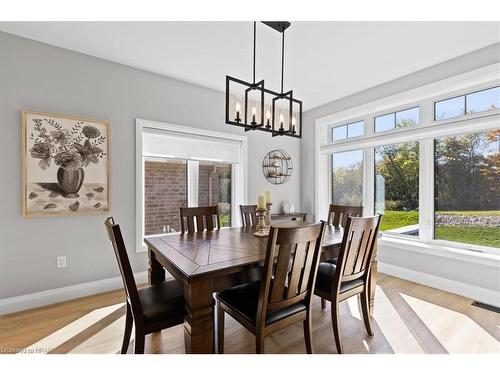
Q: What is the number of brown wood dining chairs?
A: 6